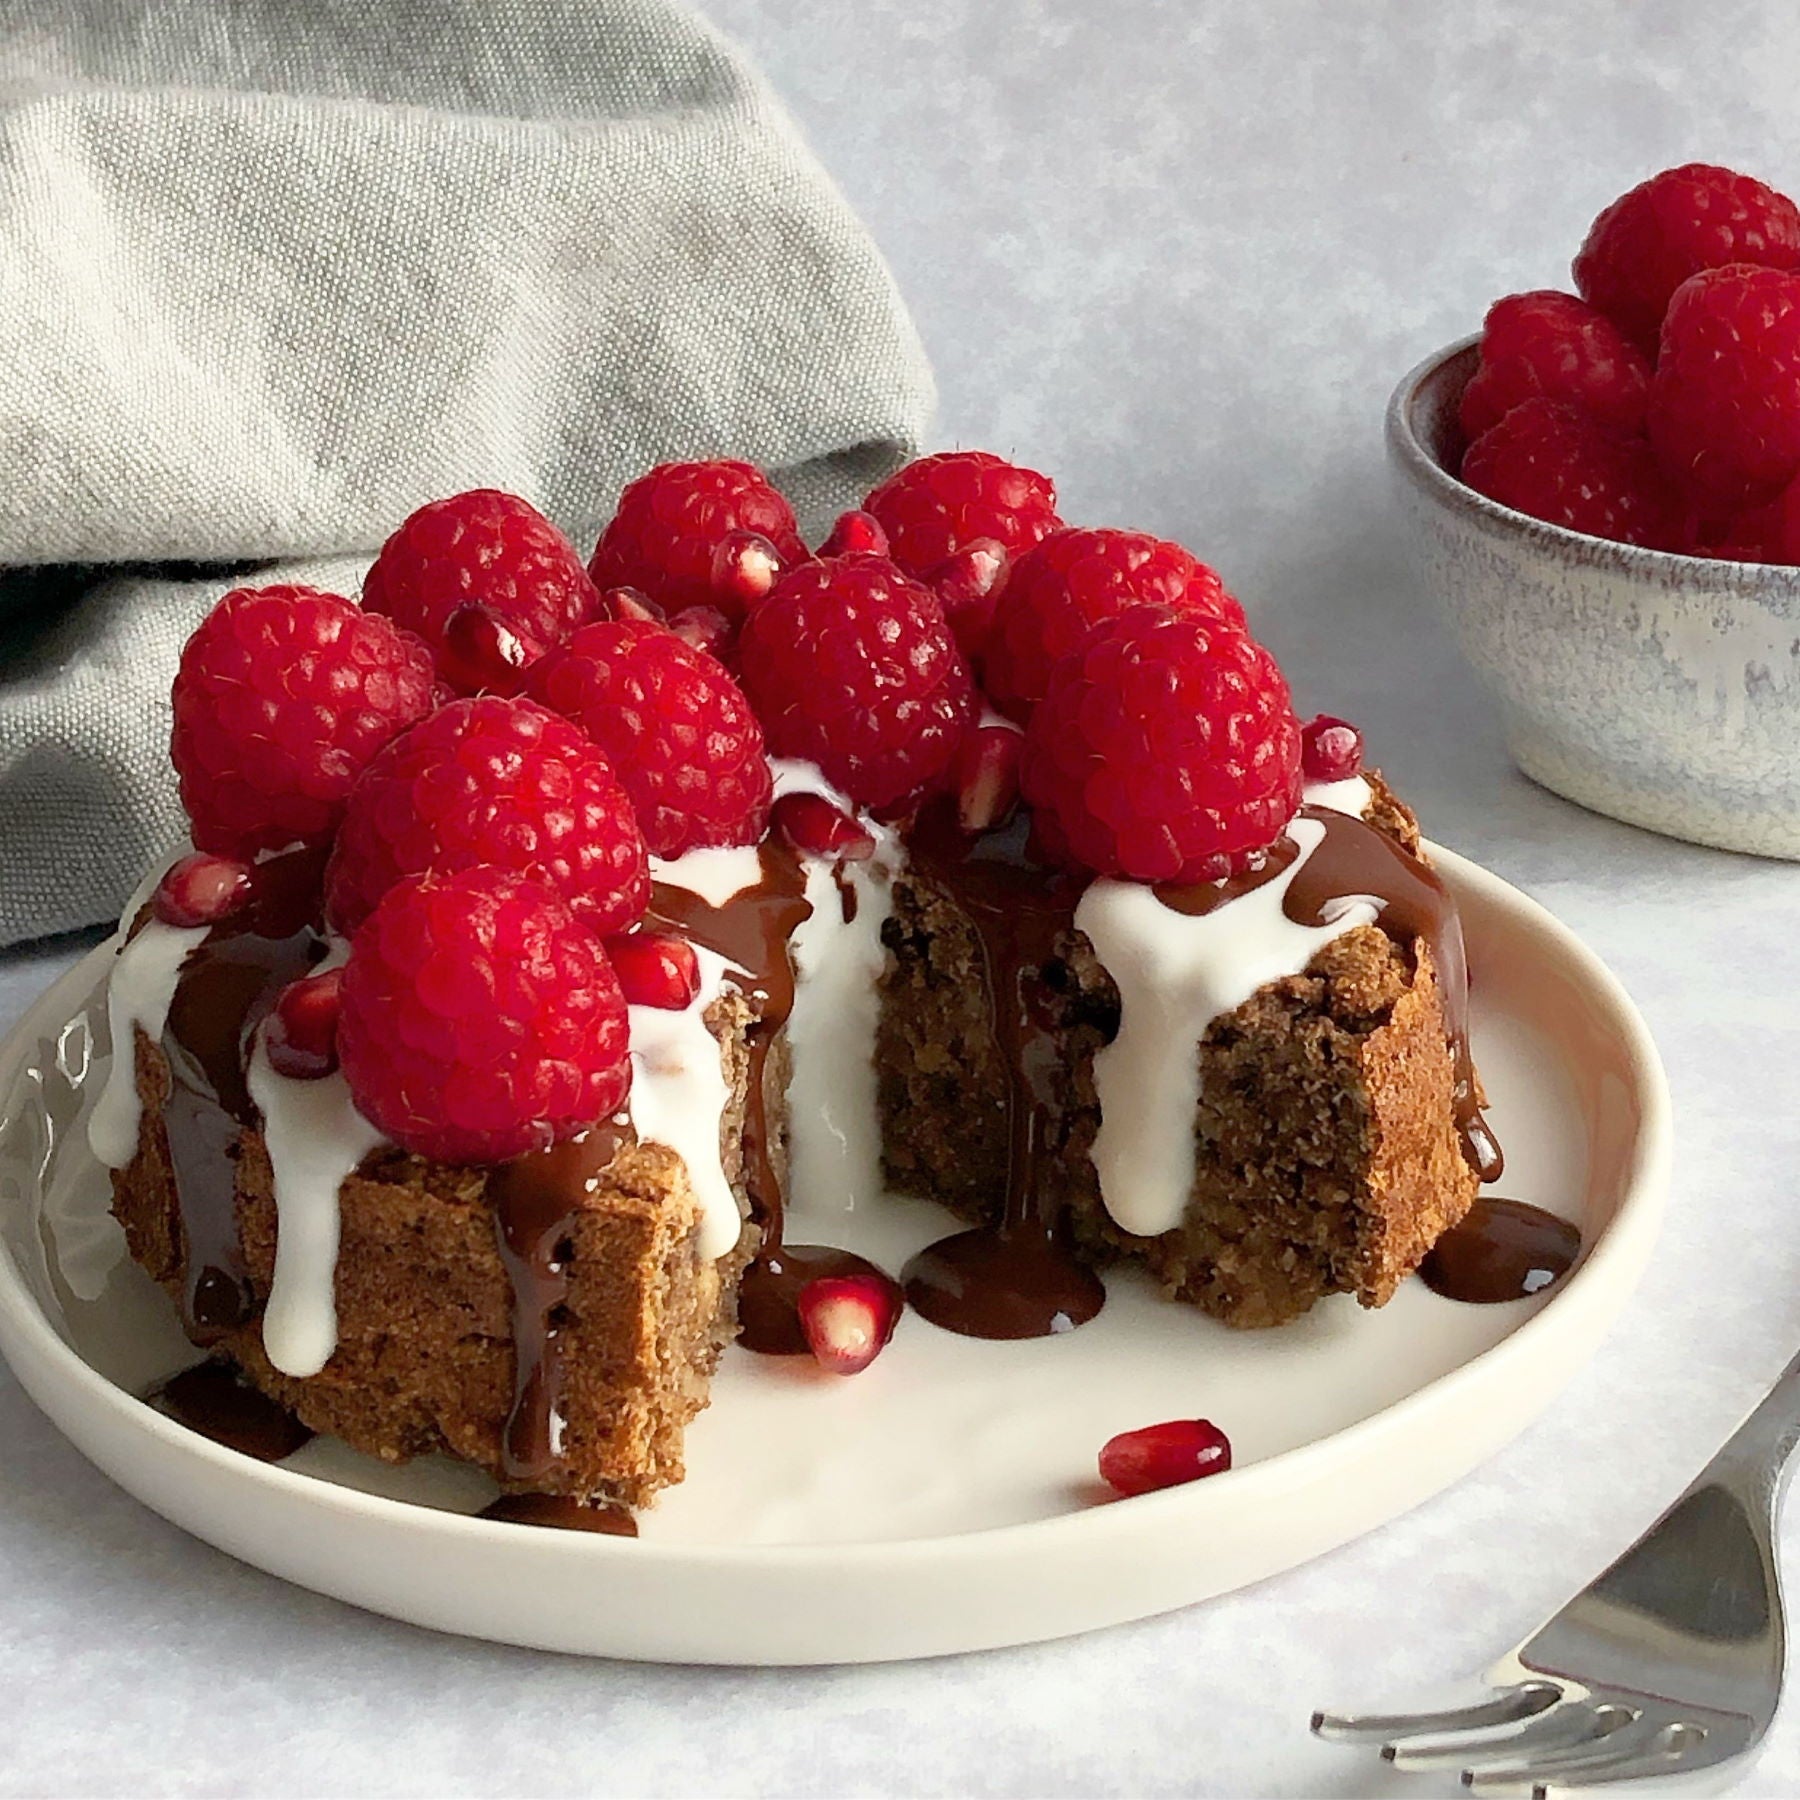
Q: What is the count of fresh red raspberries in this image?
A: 15